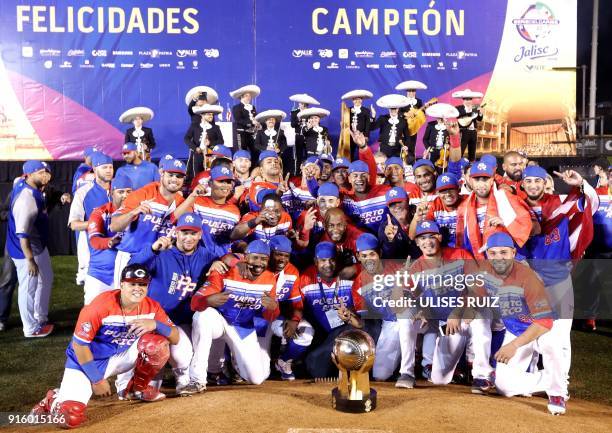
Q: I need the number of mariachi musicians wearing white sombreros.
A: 12